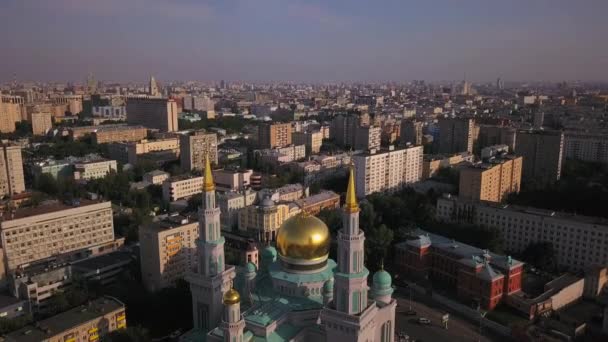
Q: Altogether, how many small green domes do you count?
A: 4